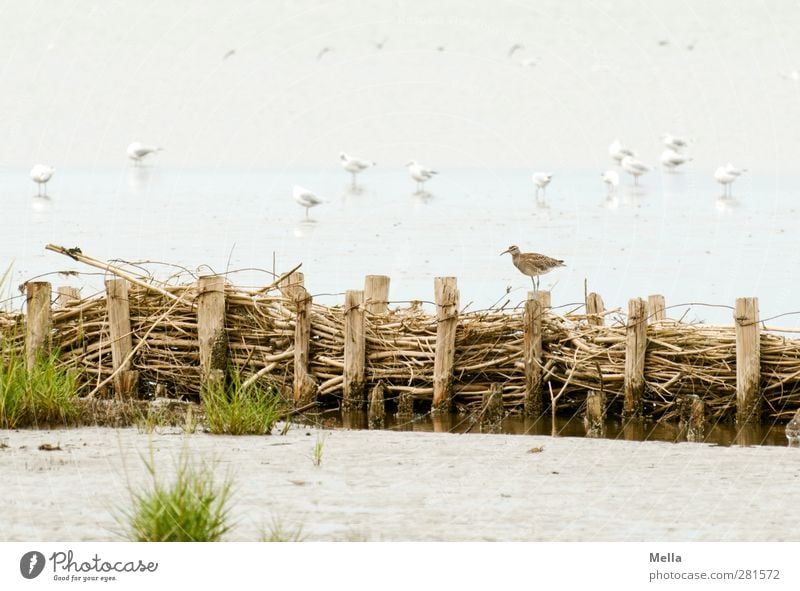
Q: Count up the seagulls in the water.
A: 12